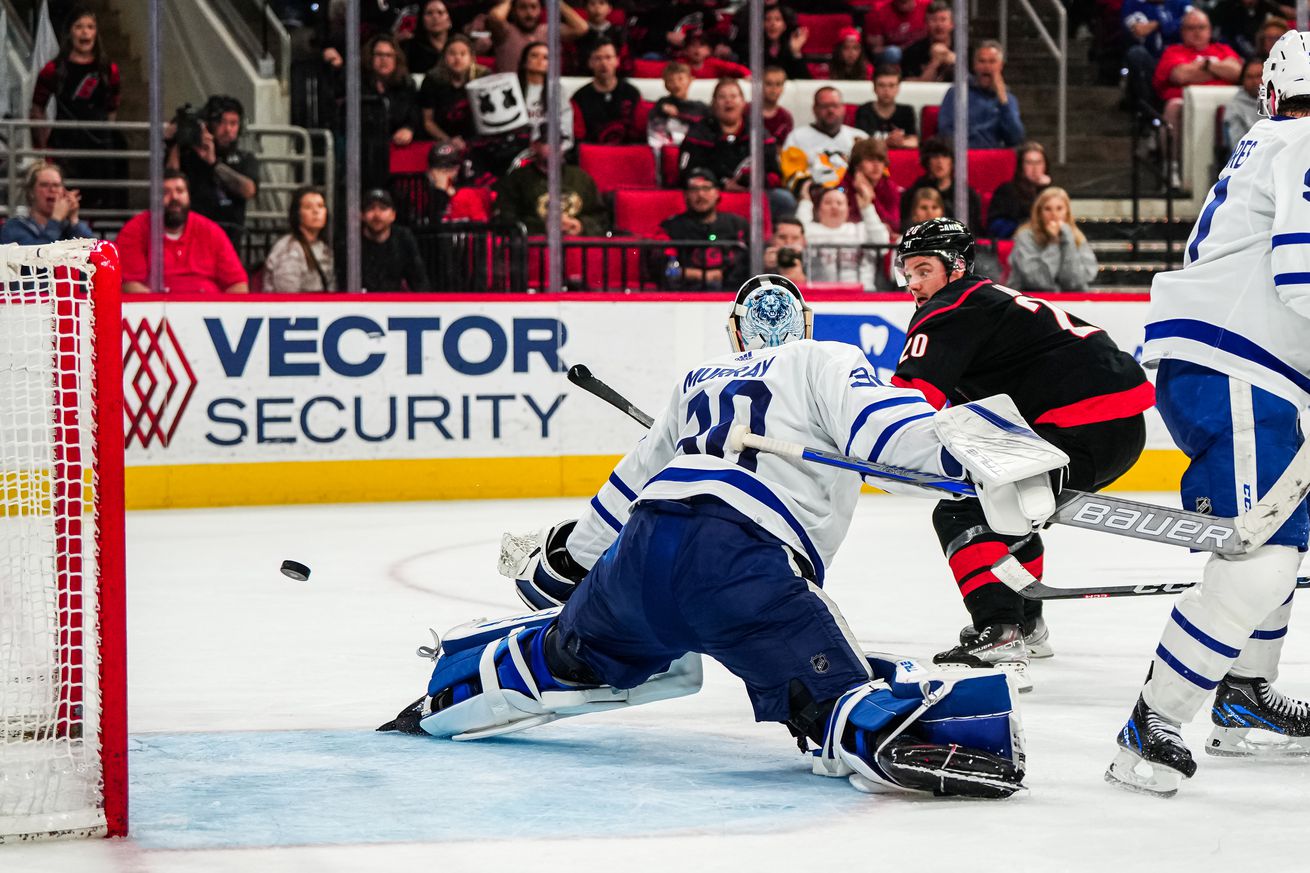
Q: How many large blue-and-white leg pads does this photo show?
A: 2